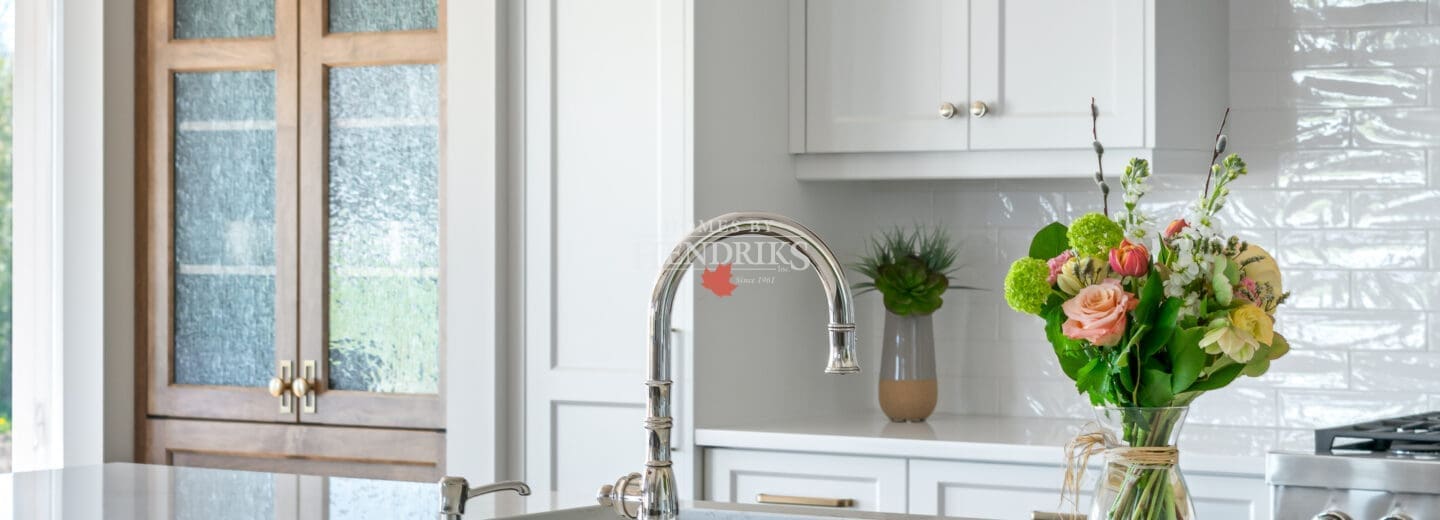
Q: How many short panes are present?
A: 2